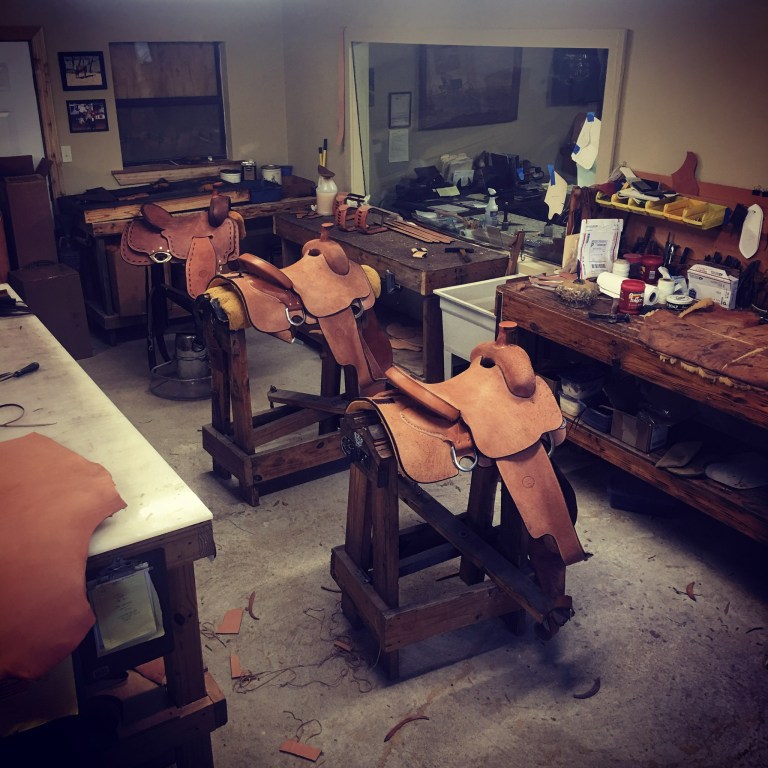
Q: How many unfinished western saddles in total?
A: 3